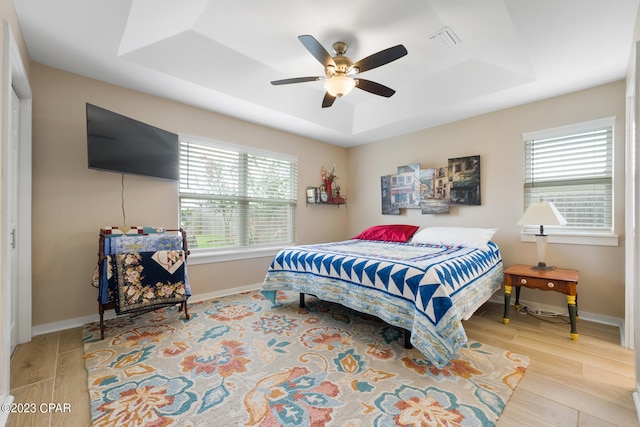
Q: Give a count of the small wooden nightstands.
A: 1